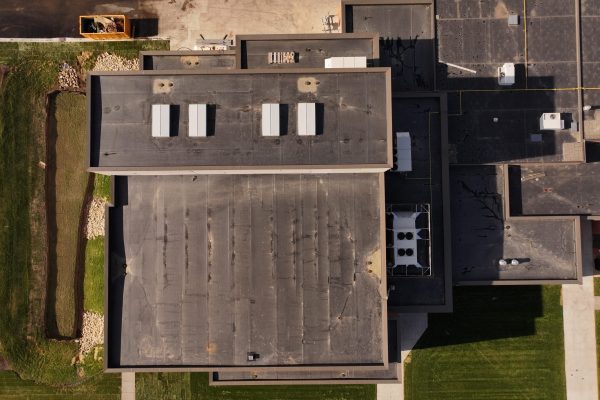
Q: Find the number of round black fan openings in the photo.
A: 4